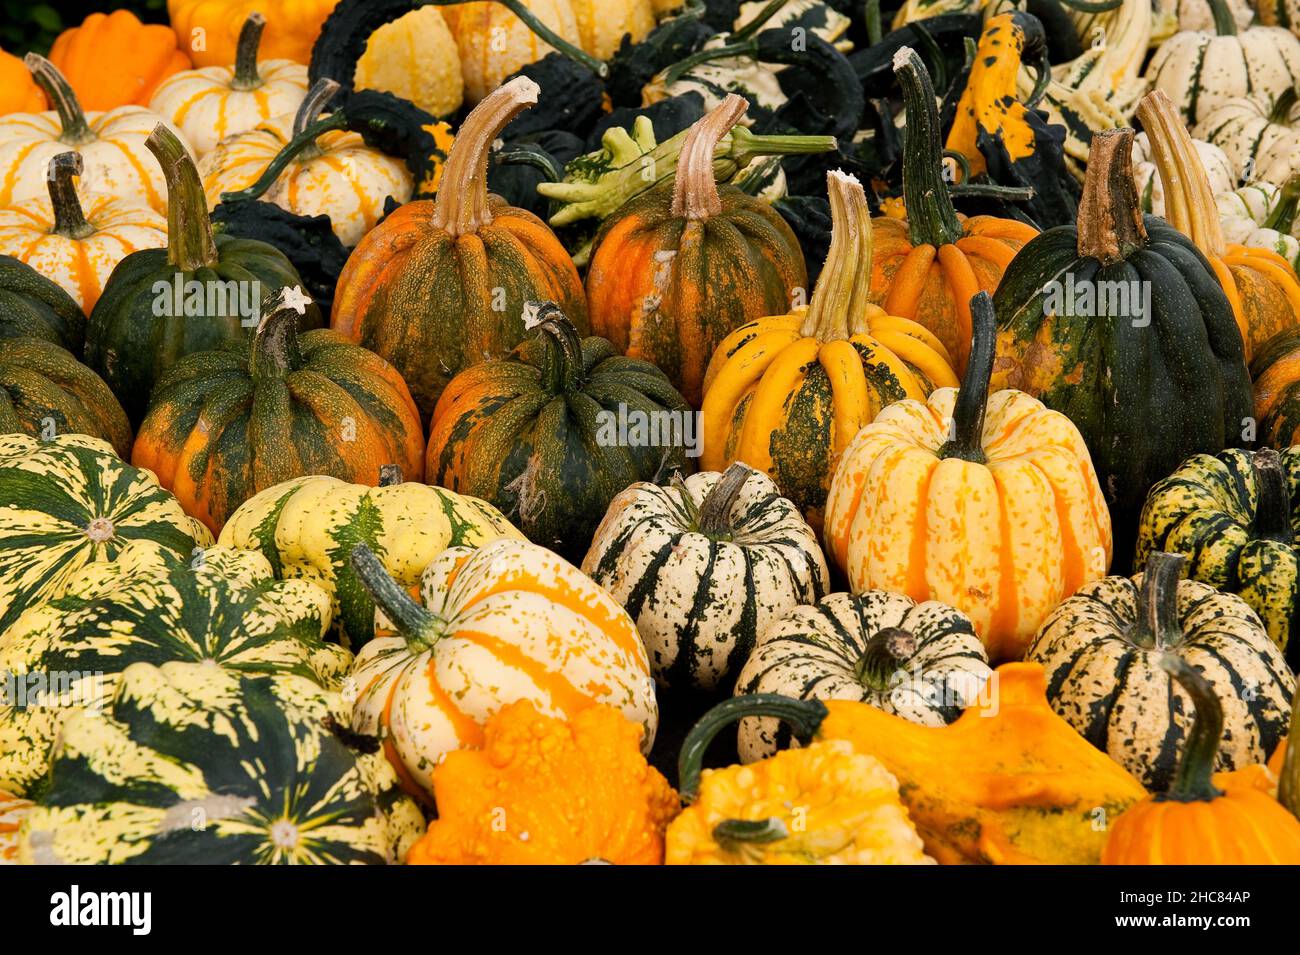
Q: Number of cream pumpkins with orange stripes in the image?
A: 6